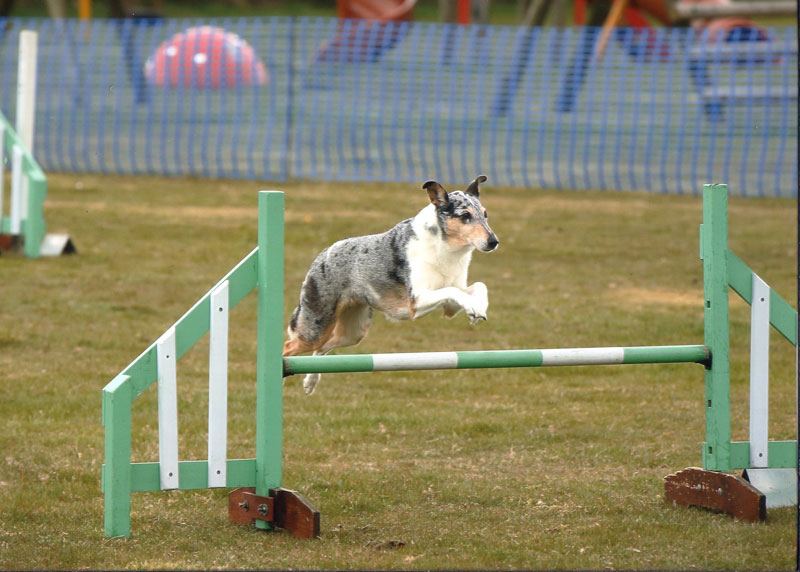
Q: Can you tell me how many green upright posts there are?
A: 4